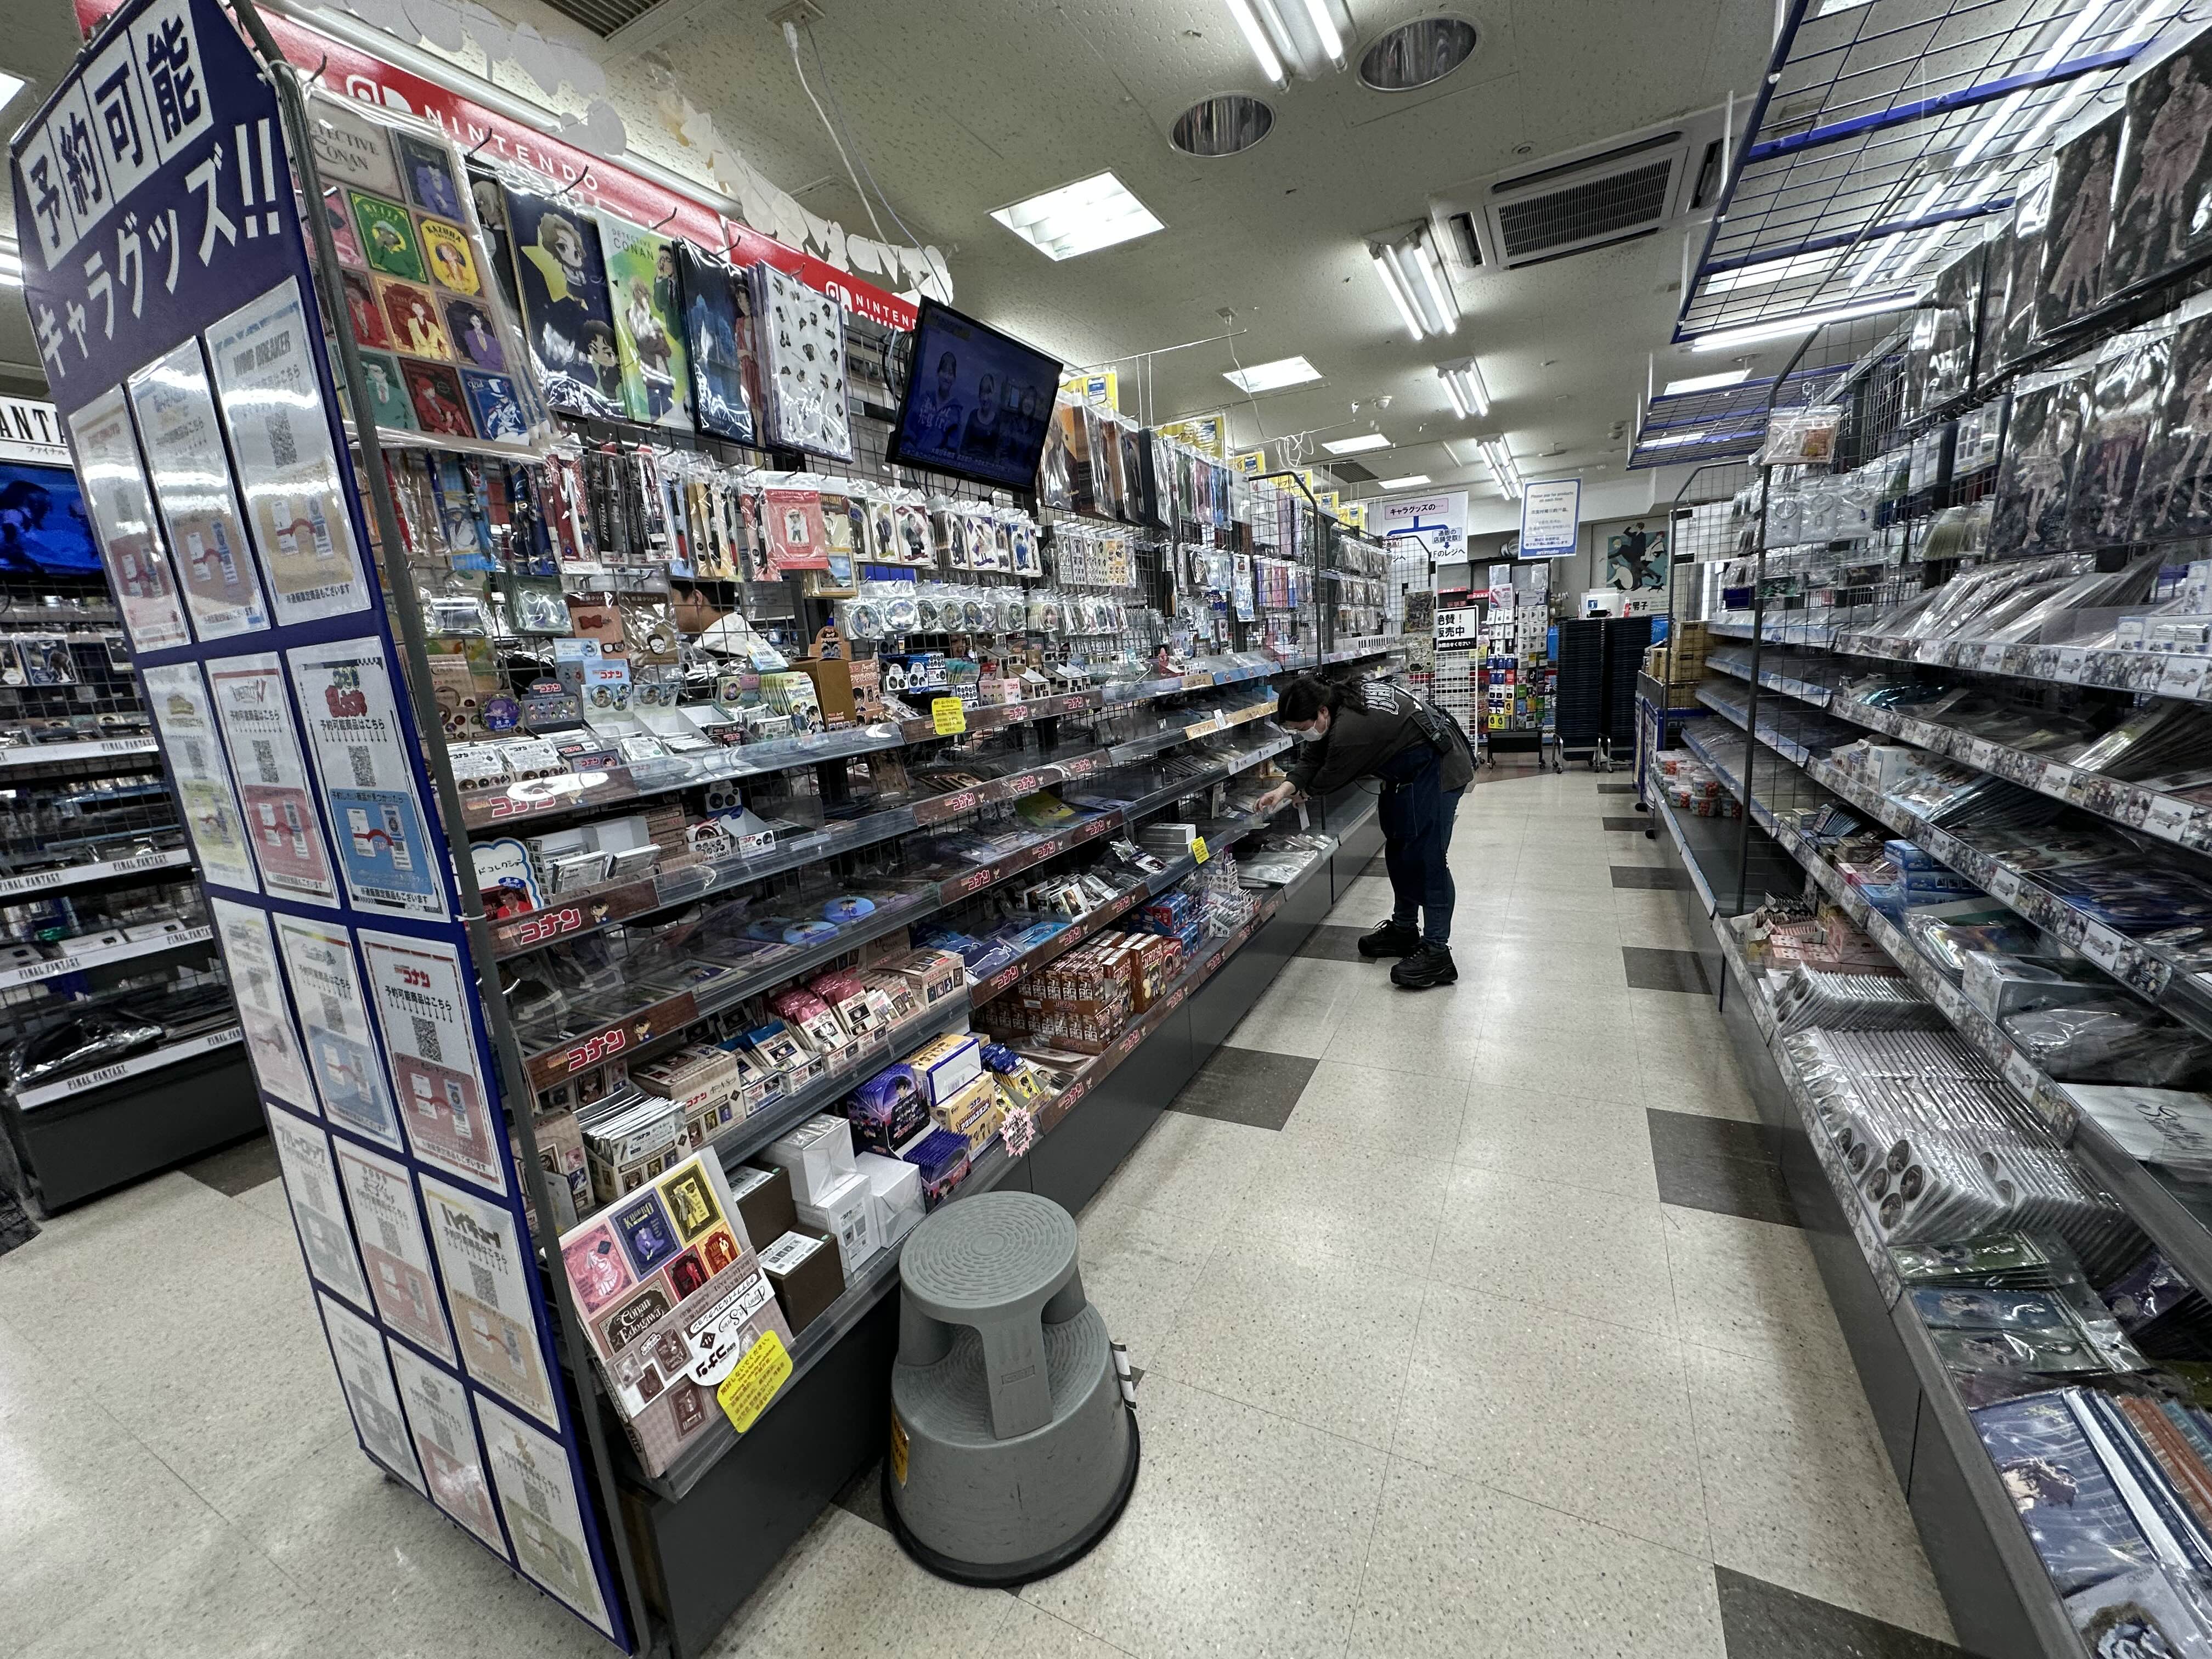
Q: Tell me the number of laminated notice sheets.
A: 15